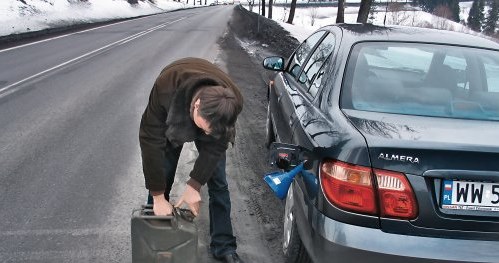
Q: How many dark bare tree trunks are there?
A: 5